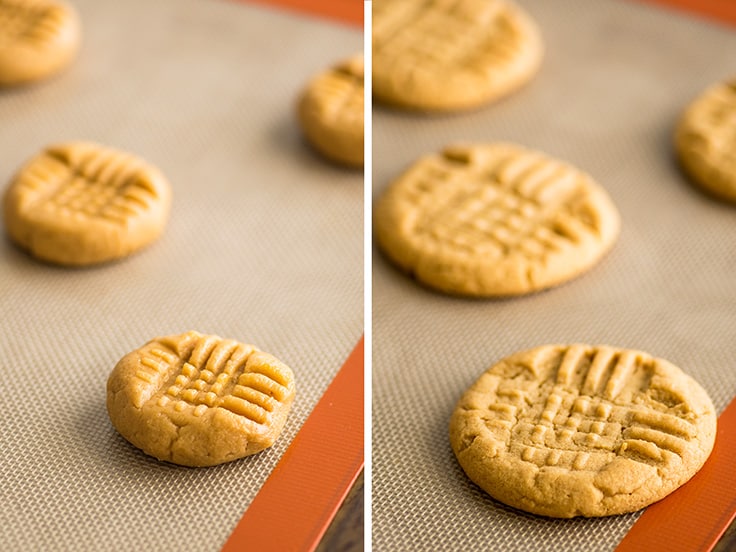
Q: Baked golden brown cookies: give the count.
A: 4